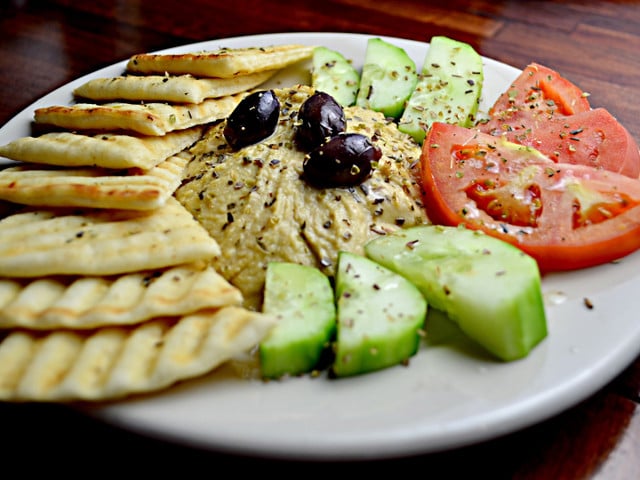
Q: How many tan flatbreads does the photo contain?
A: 8